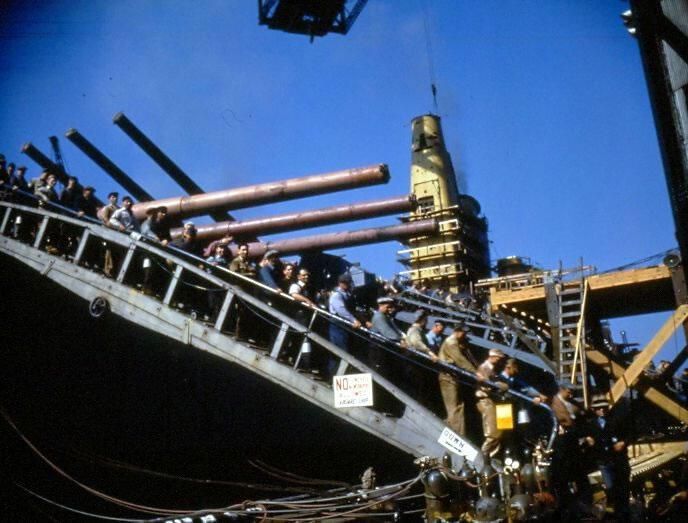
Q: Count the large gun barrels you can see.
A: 6